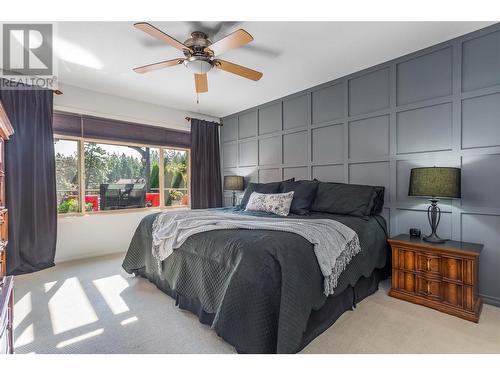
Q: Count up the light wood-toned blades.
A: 5